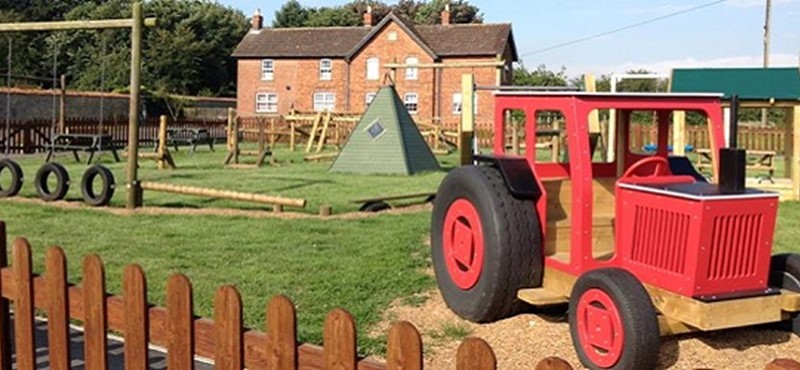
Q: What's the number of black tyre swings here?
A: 3